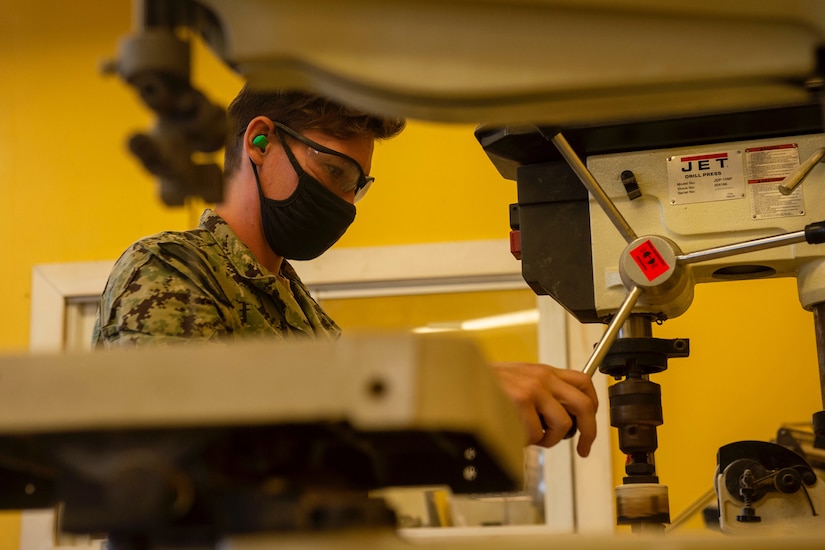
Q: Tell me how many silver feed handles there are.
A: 3